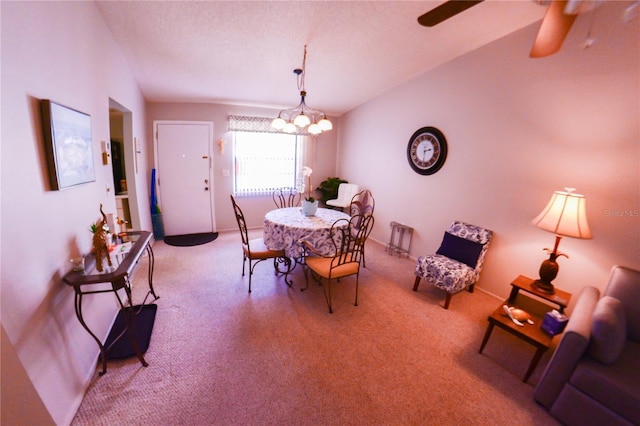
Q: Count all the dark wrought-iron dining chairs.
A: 4